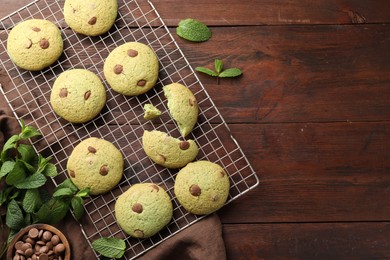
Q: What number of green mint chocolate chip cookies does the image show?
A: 8